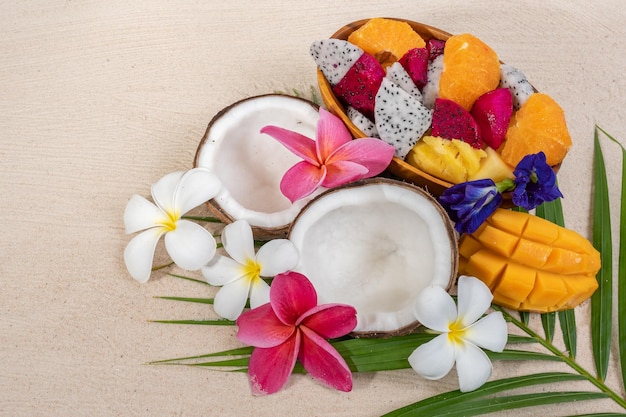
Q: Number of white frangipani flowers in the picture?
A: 3